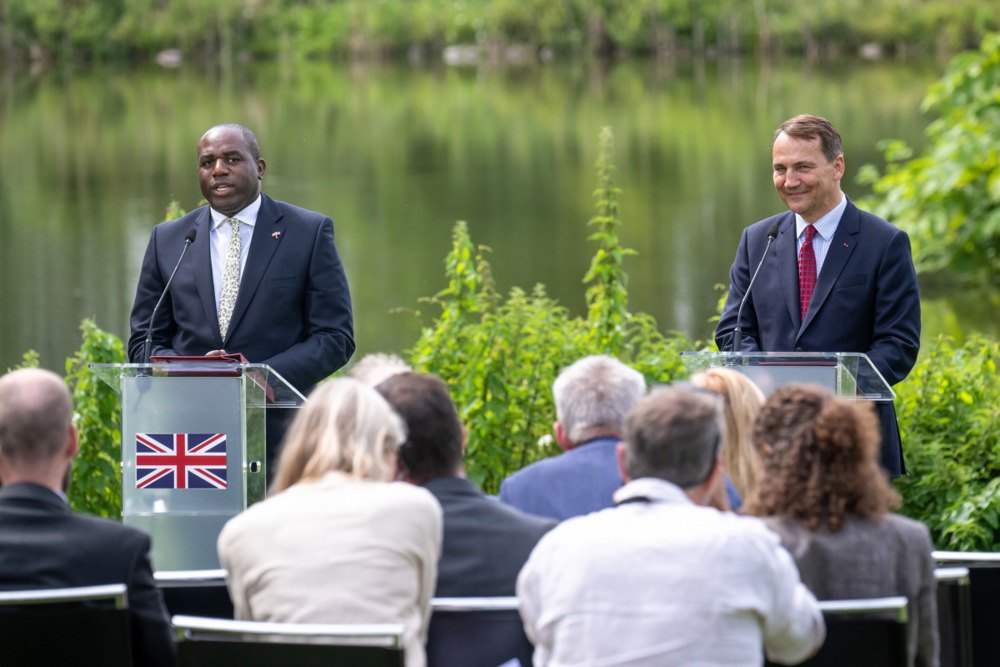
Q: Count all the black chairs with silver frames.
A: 7